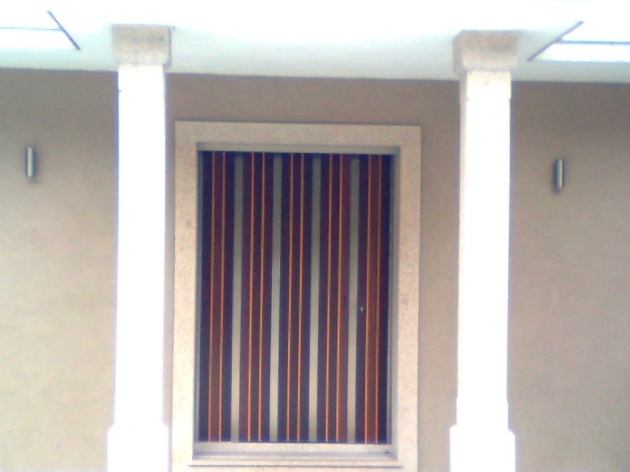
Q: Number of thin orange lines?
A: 10